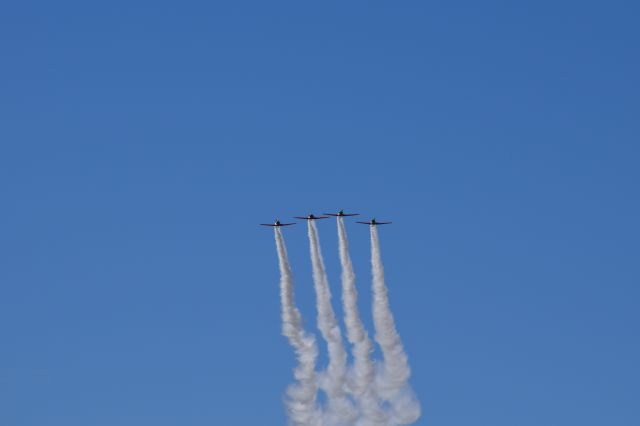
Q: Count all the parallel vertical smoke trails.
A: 4